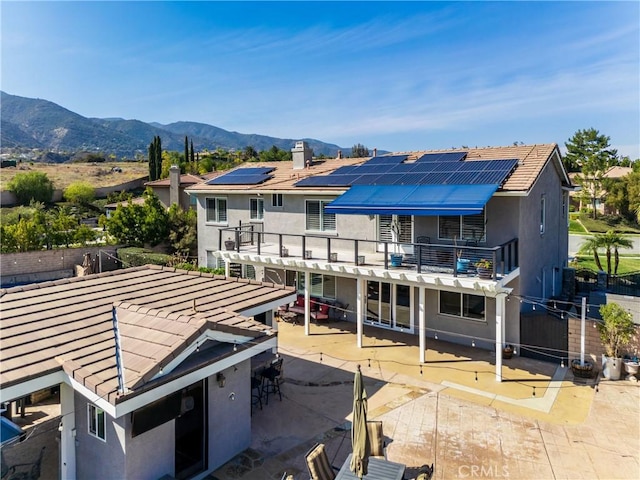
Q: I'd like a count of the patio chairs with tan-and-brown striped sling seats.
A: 2